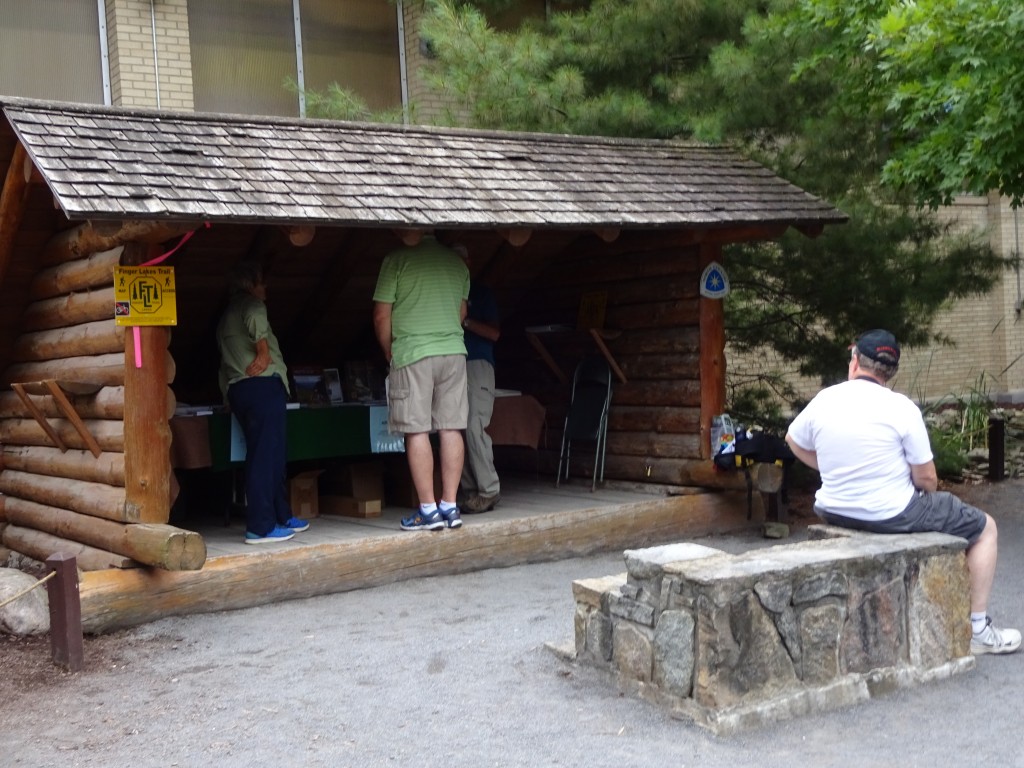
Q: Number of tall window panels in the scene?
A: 3